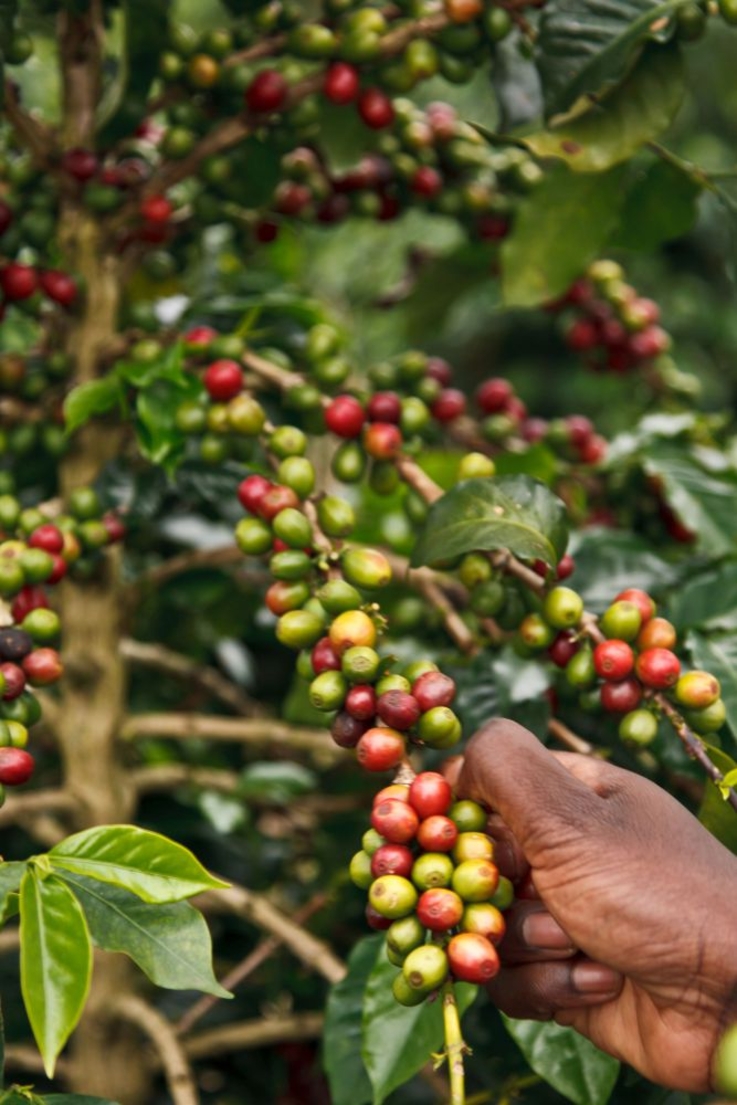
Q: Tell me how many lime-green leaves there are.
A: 2